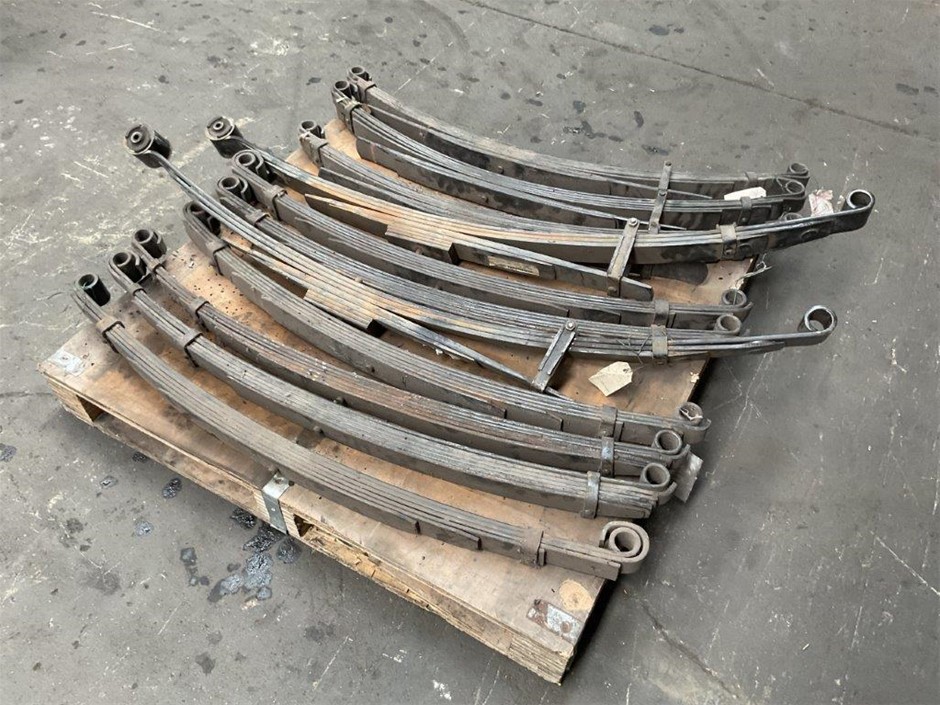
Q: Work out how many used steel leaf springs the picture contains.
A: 11